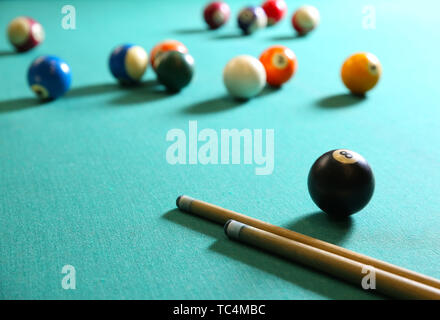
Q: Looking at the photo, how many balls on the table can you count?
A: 13